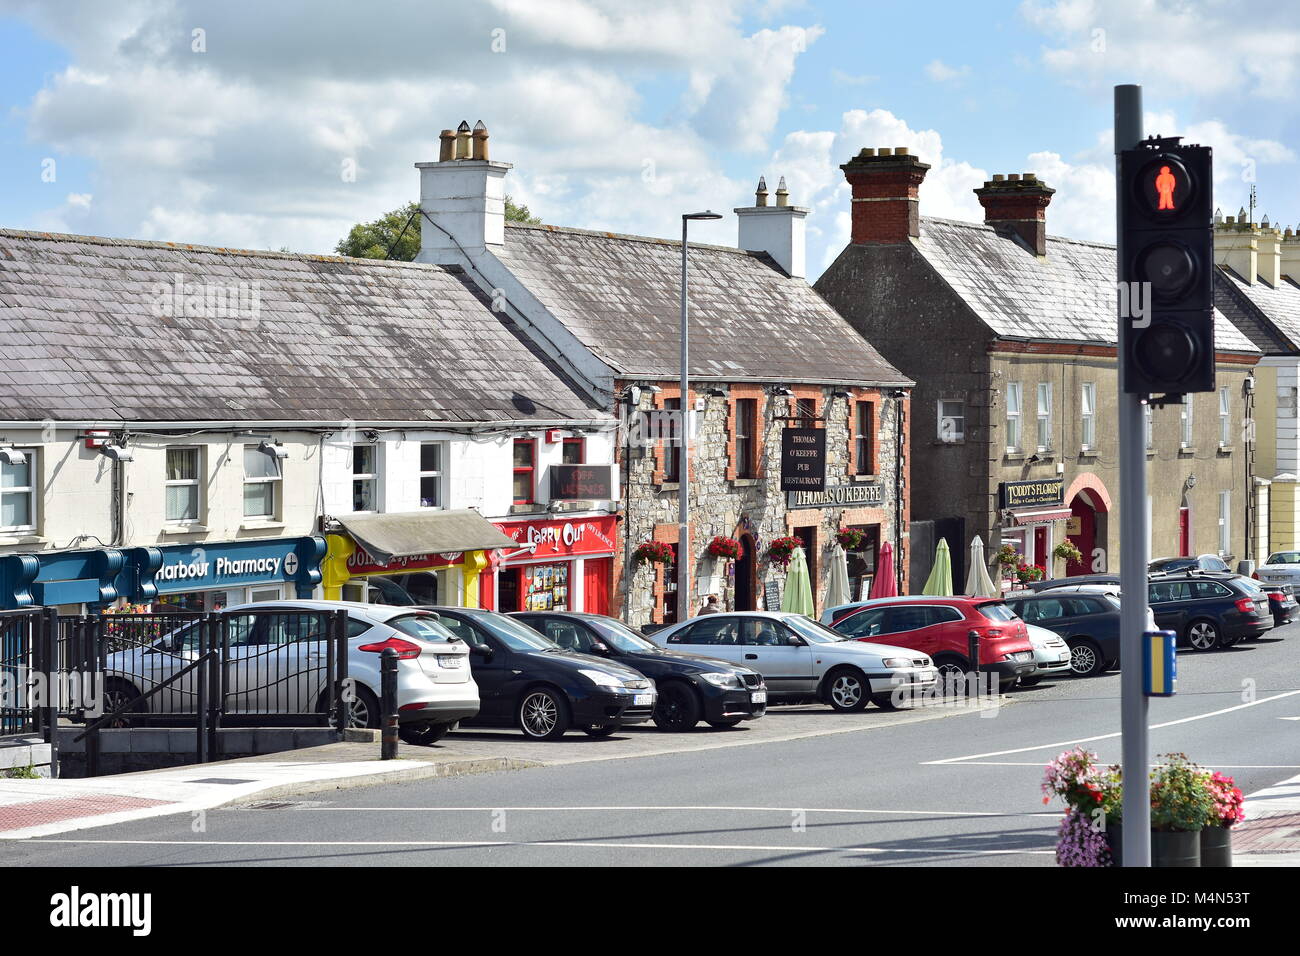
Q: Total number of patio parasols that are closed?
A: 5